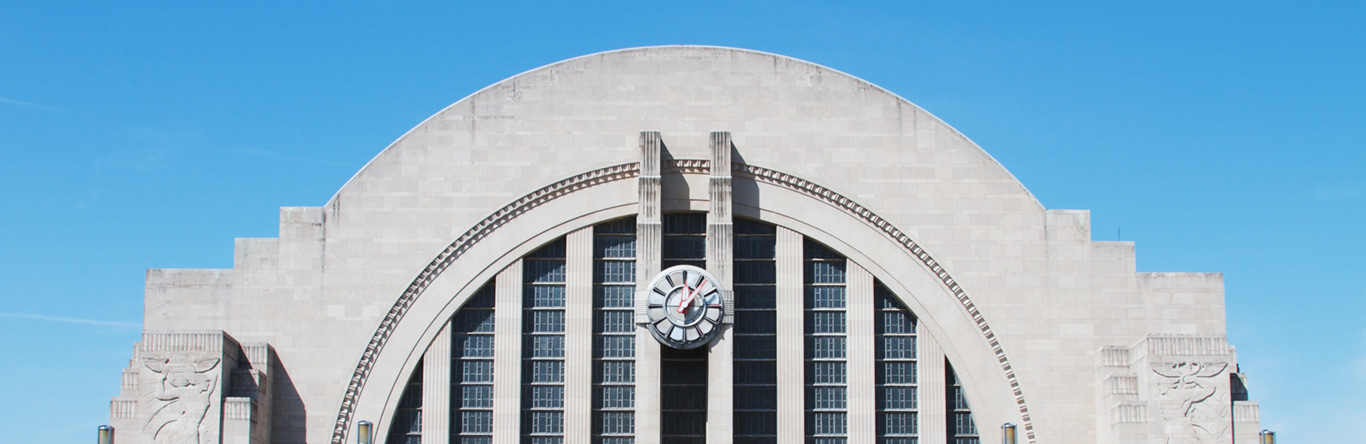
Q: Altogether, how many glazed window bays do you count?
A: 9